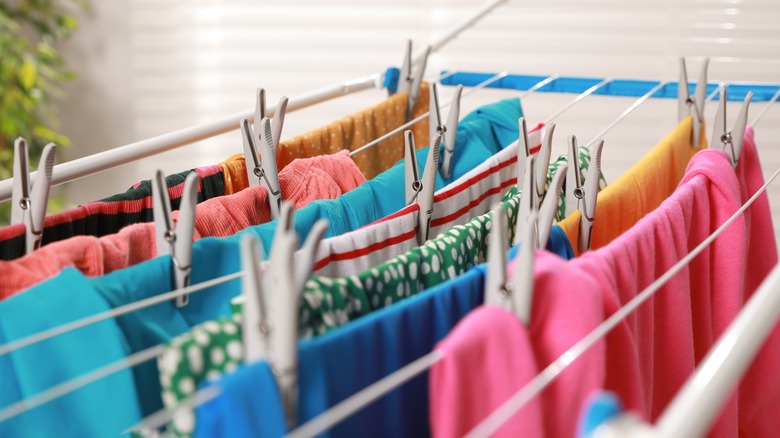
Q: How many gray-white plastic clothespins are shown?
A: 15